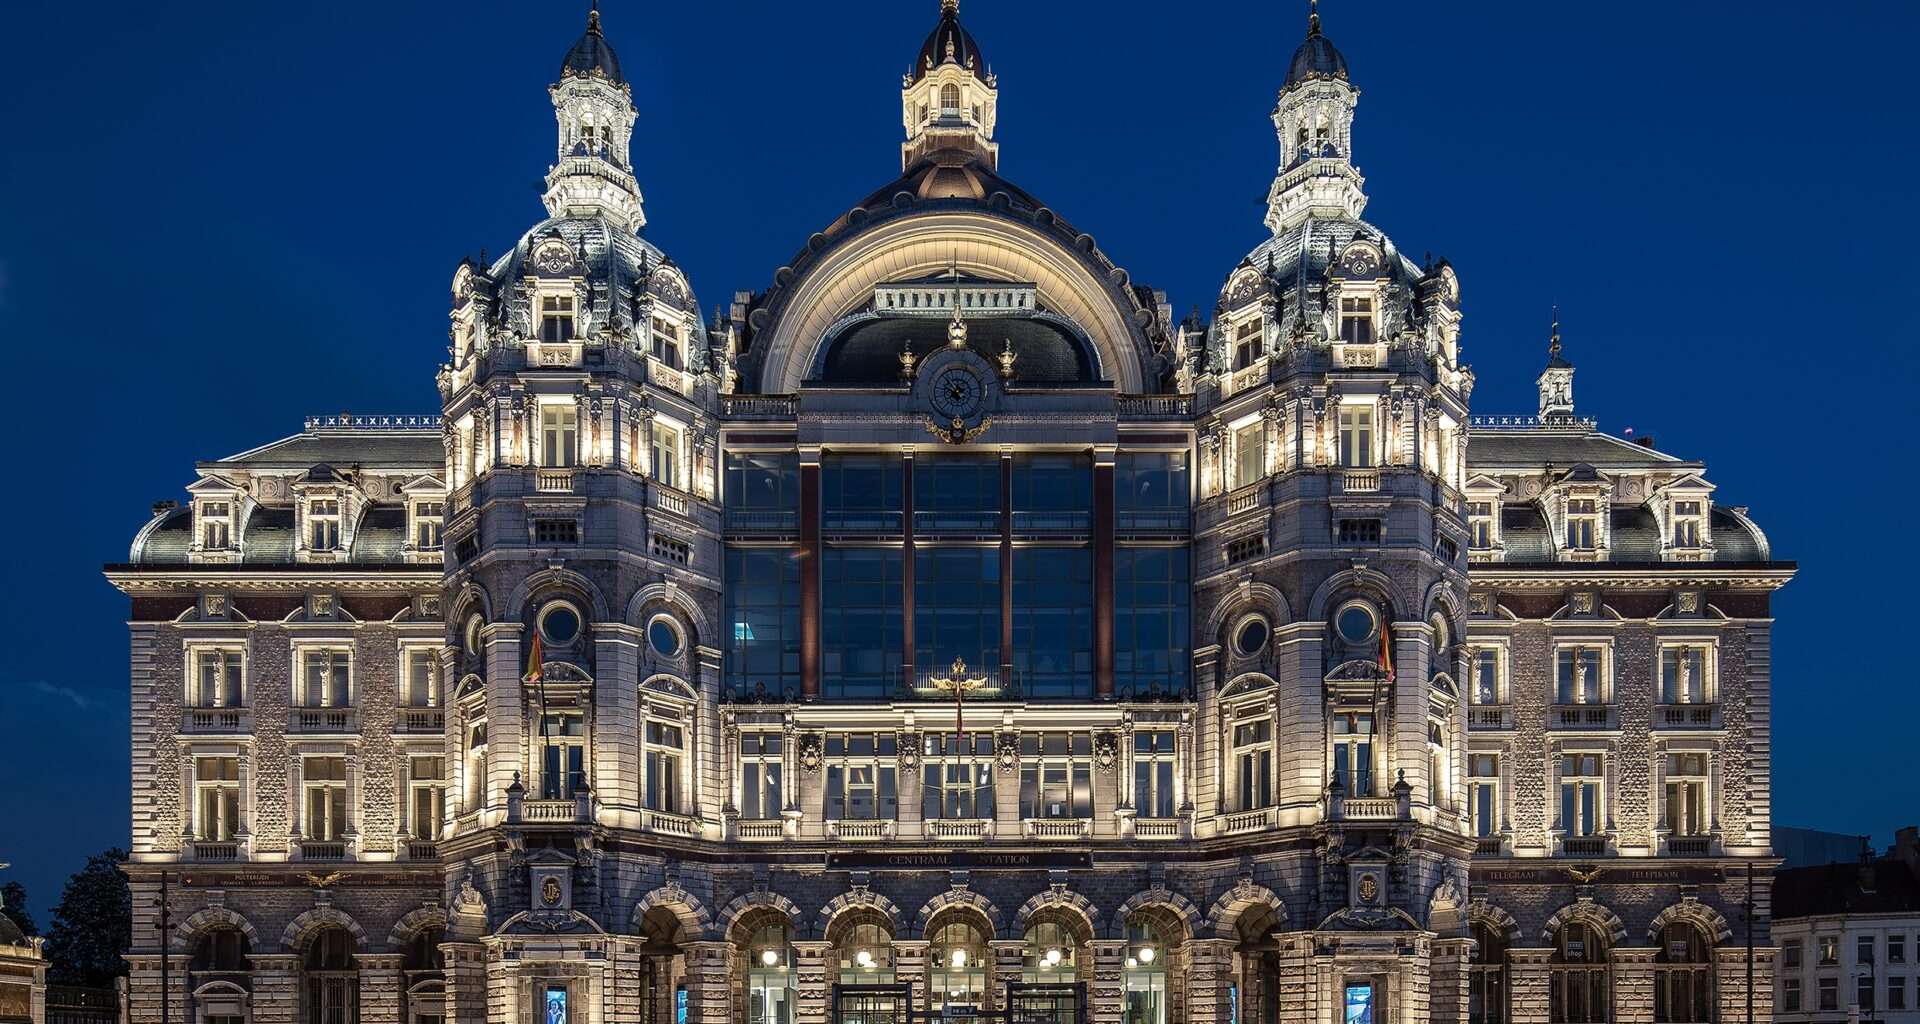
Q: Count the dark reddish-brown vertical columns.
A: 4